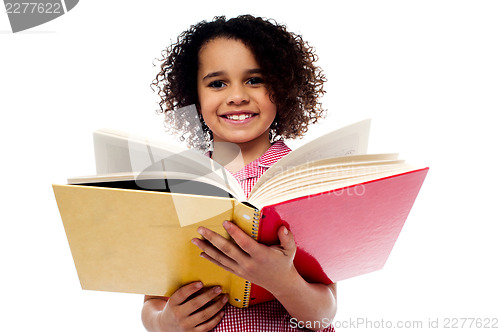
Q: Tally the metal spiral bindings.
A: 1